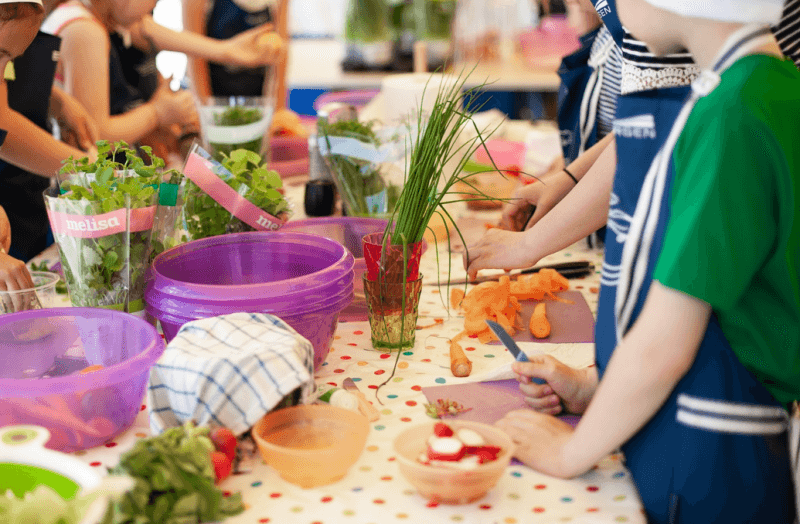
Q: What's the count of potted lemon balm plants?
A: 2